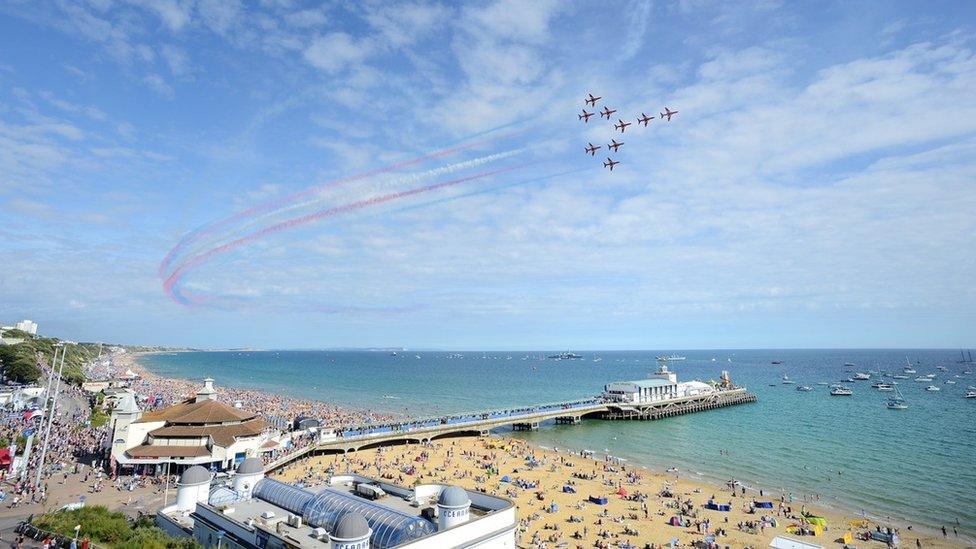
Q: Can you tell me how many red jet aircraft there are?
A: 9